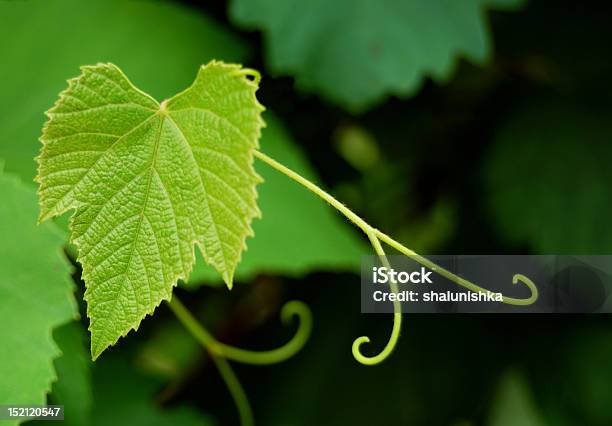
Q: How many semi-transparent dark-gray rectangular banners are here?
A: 2